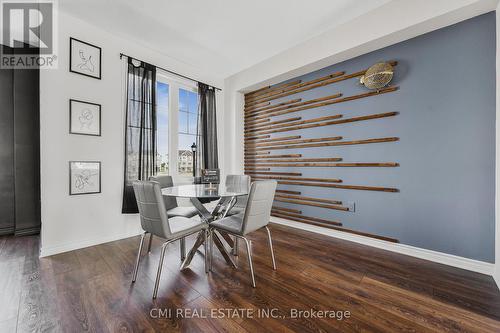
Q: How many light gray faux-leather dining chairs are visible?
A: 4